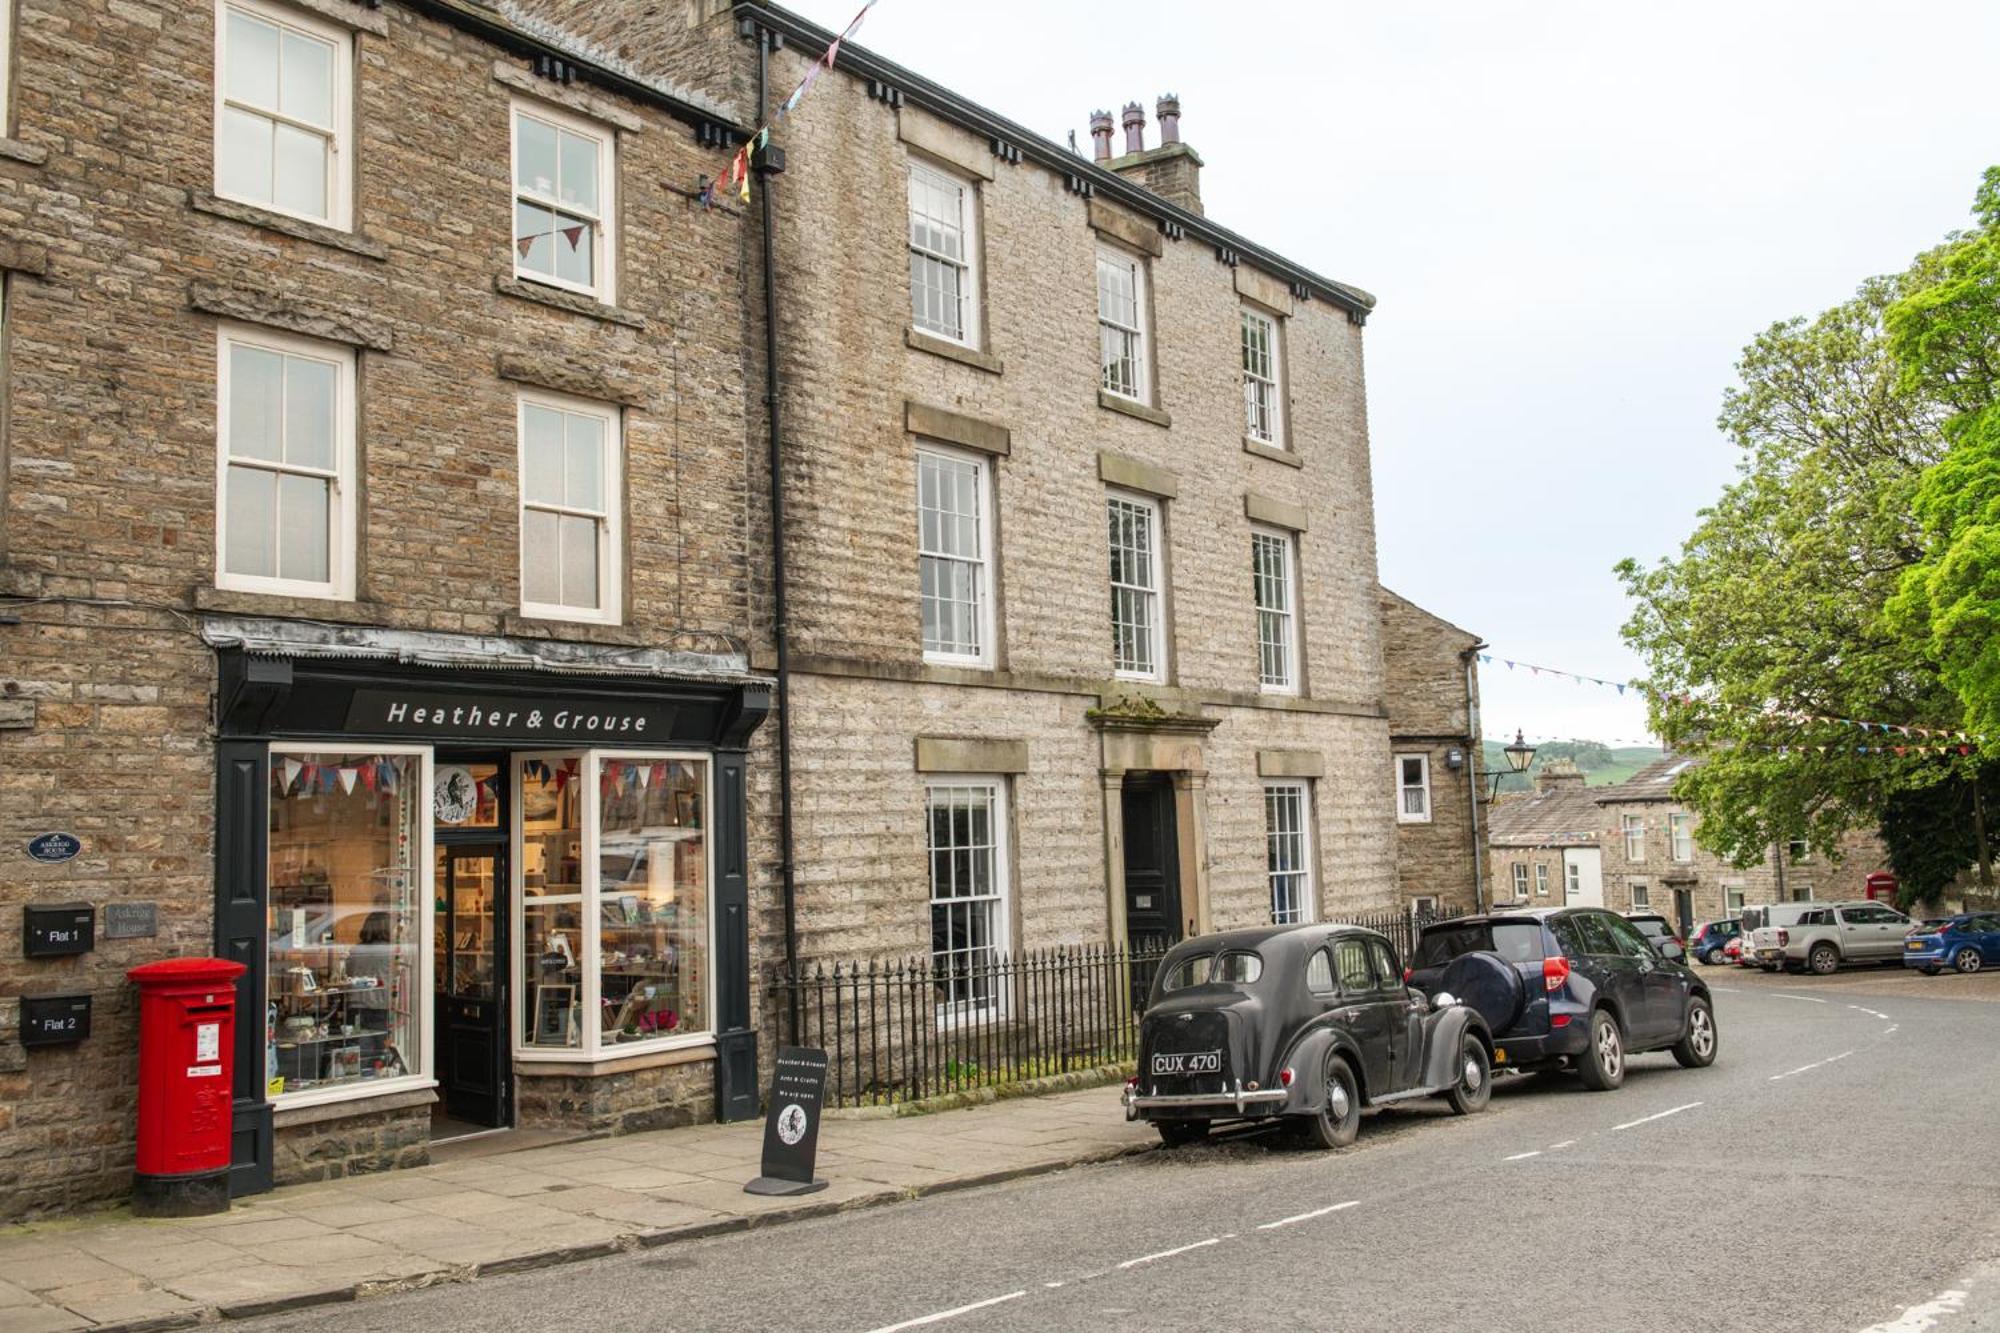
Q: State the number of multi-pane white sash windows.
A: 12